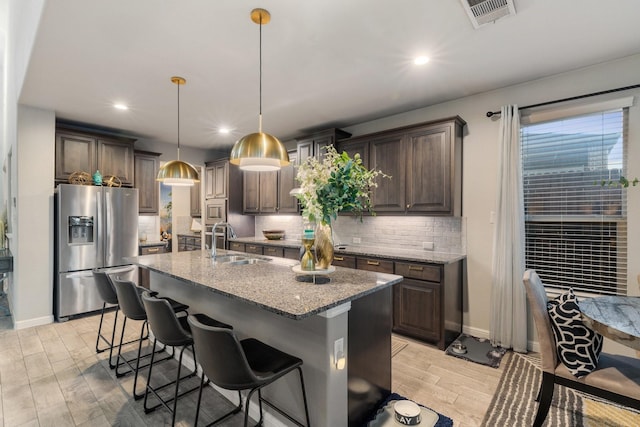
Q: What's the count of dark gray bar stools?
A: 4